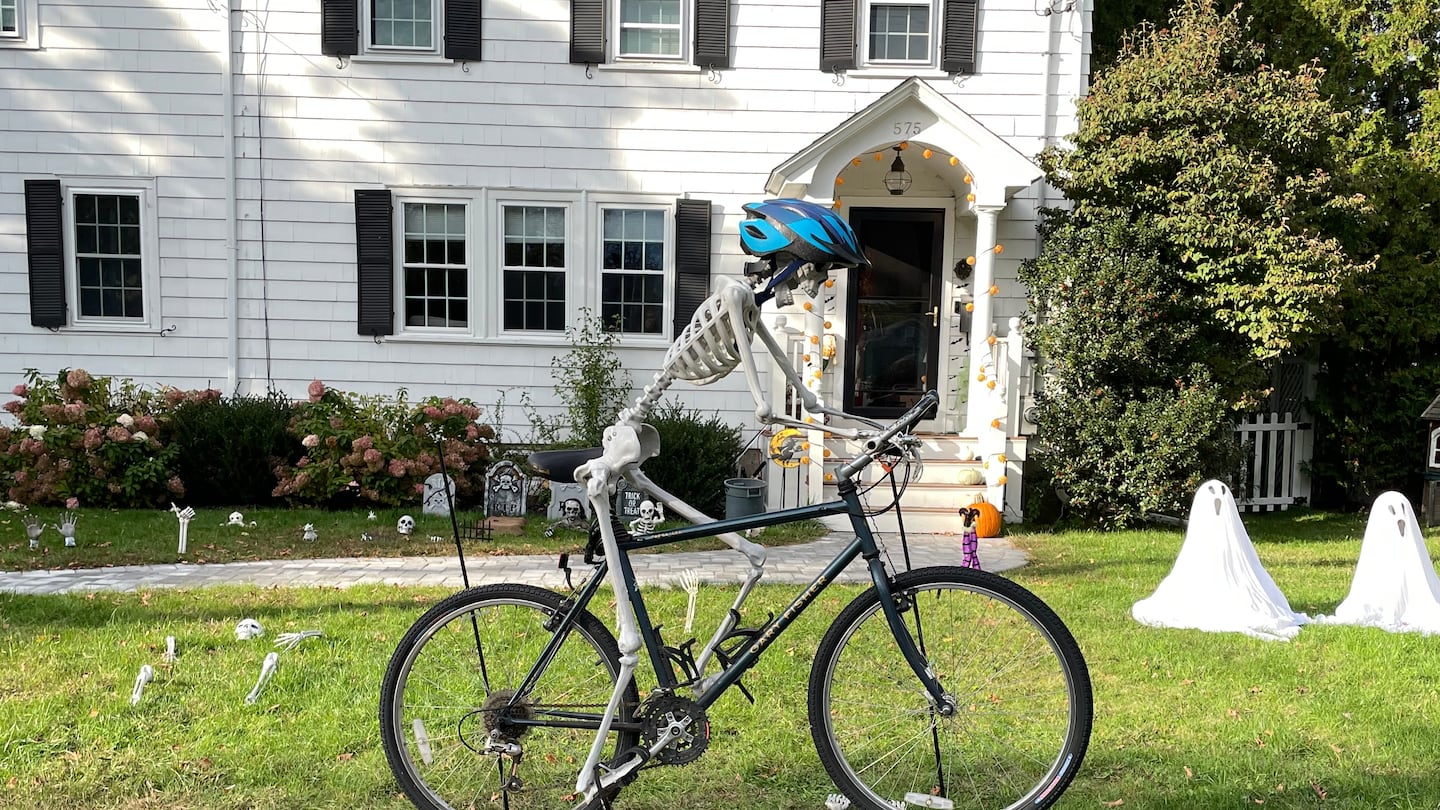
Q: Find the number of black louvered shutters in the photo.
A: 9